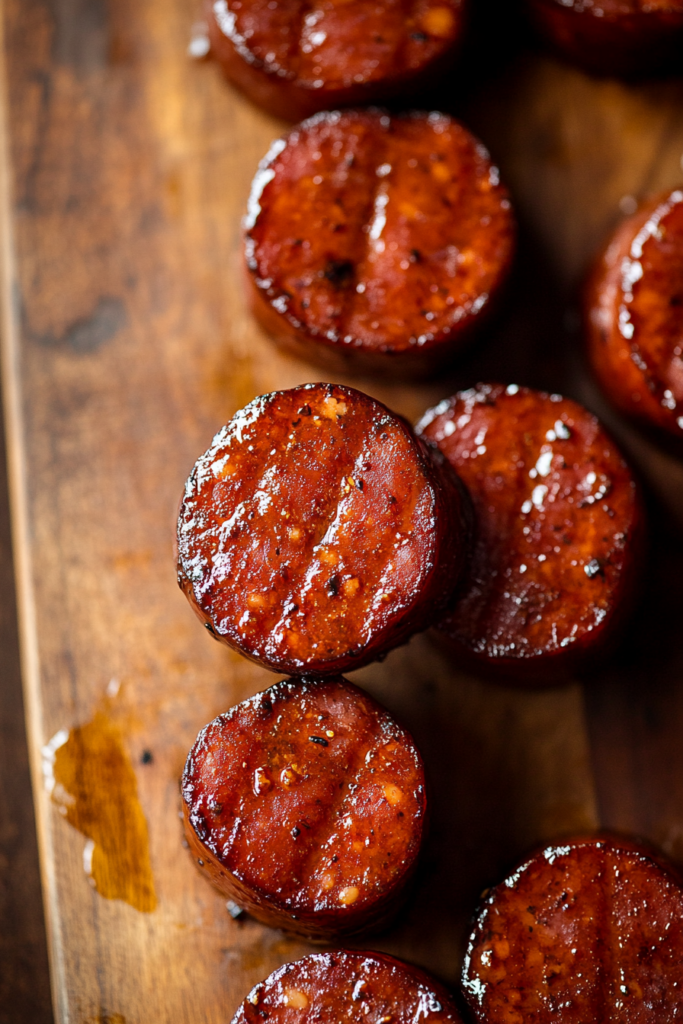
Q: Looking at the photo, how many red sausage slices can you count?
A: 9